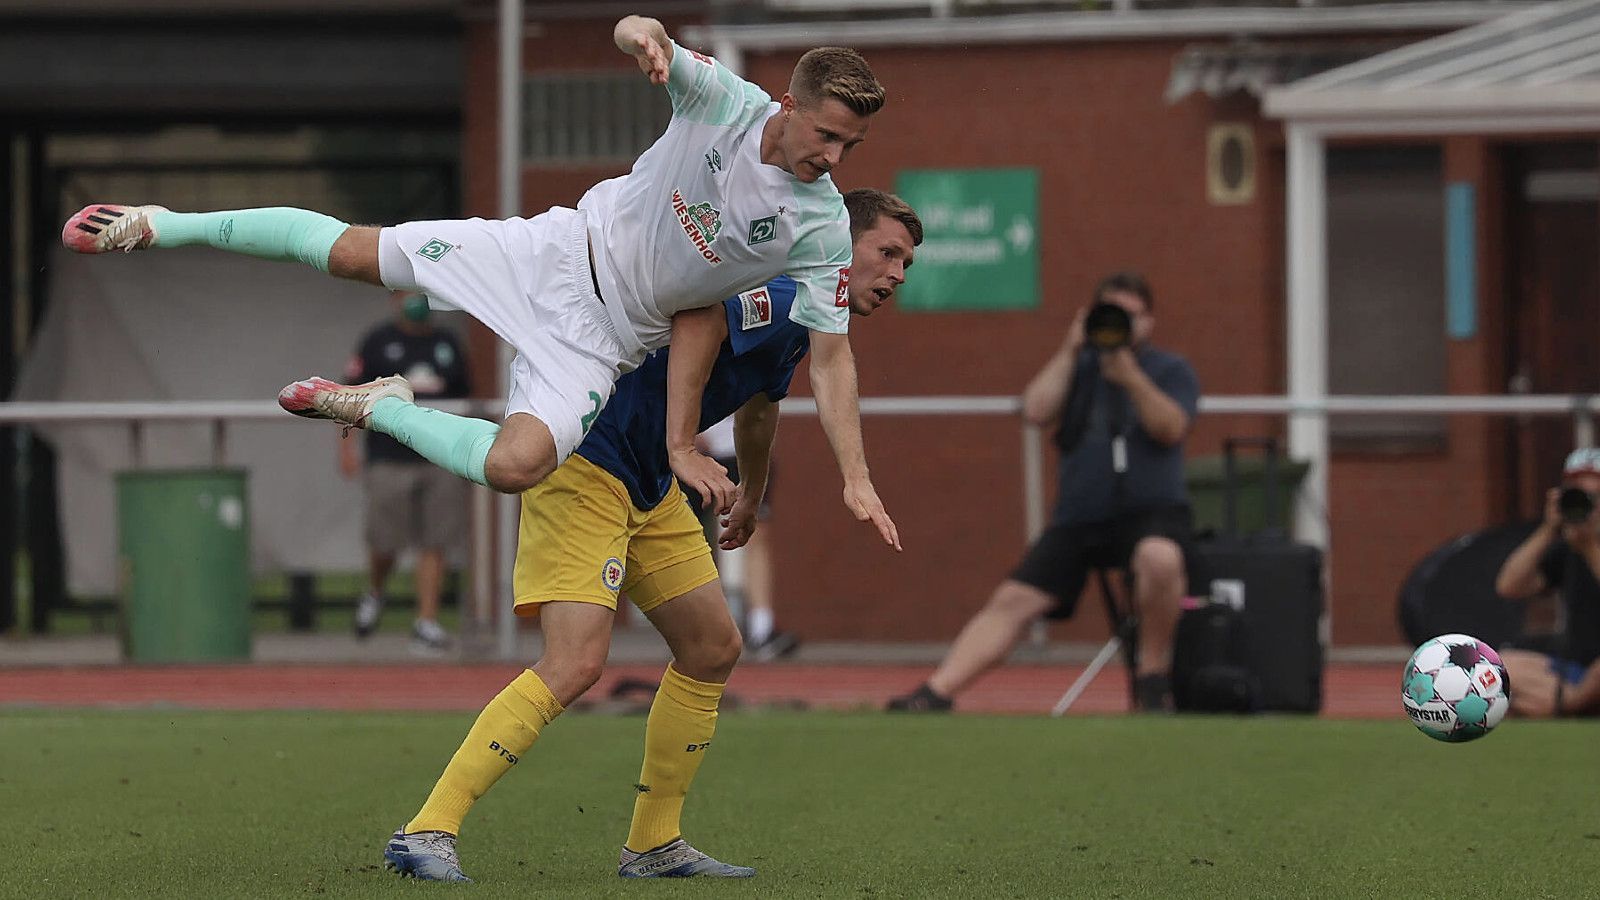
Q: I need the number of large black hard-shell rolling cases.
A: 1